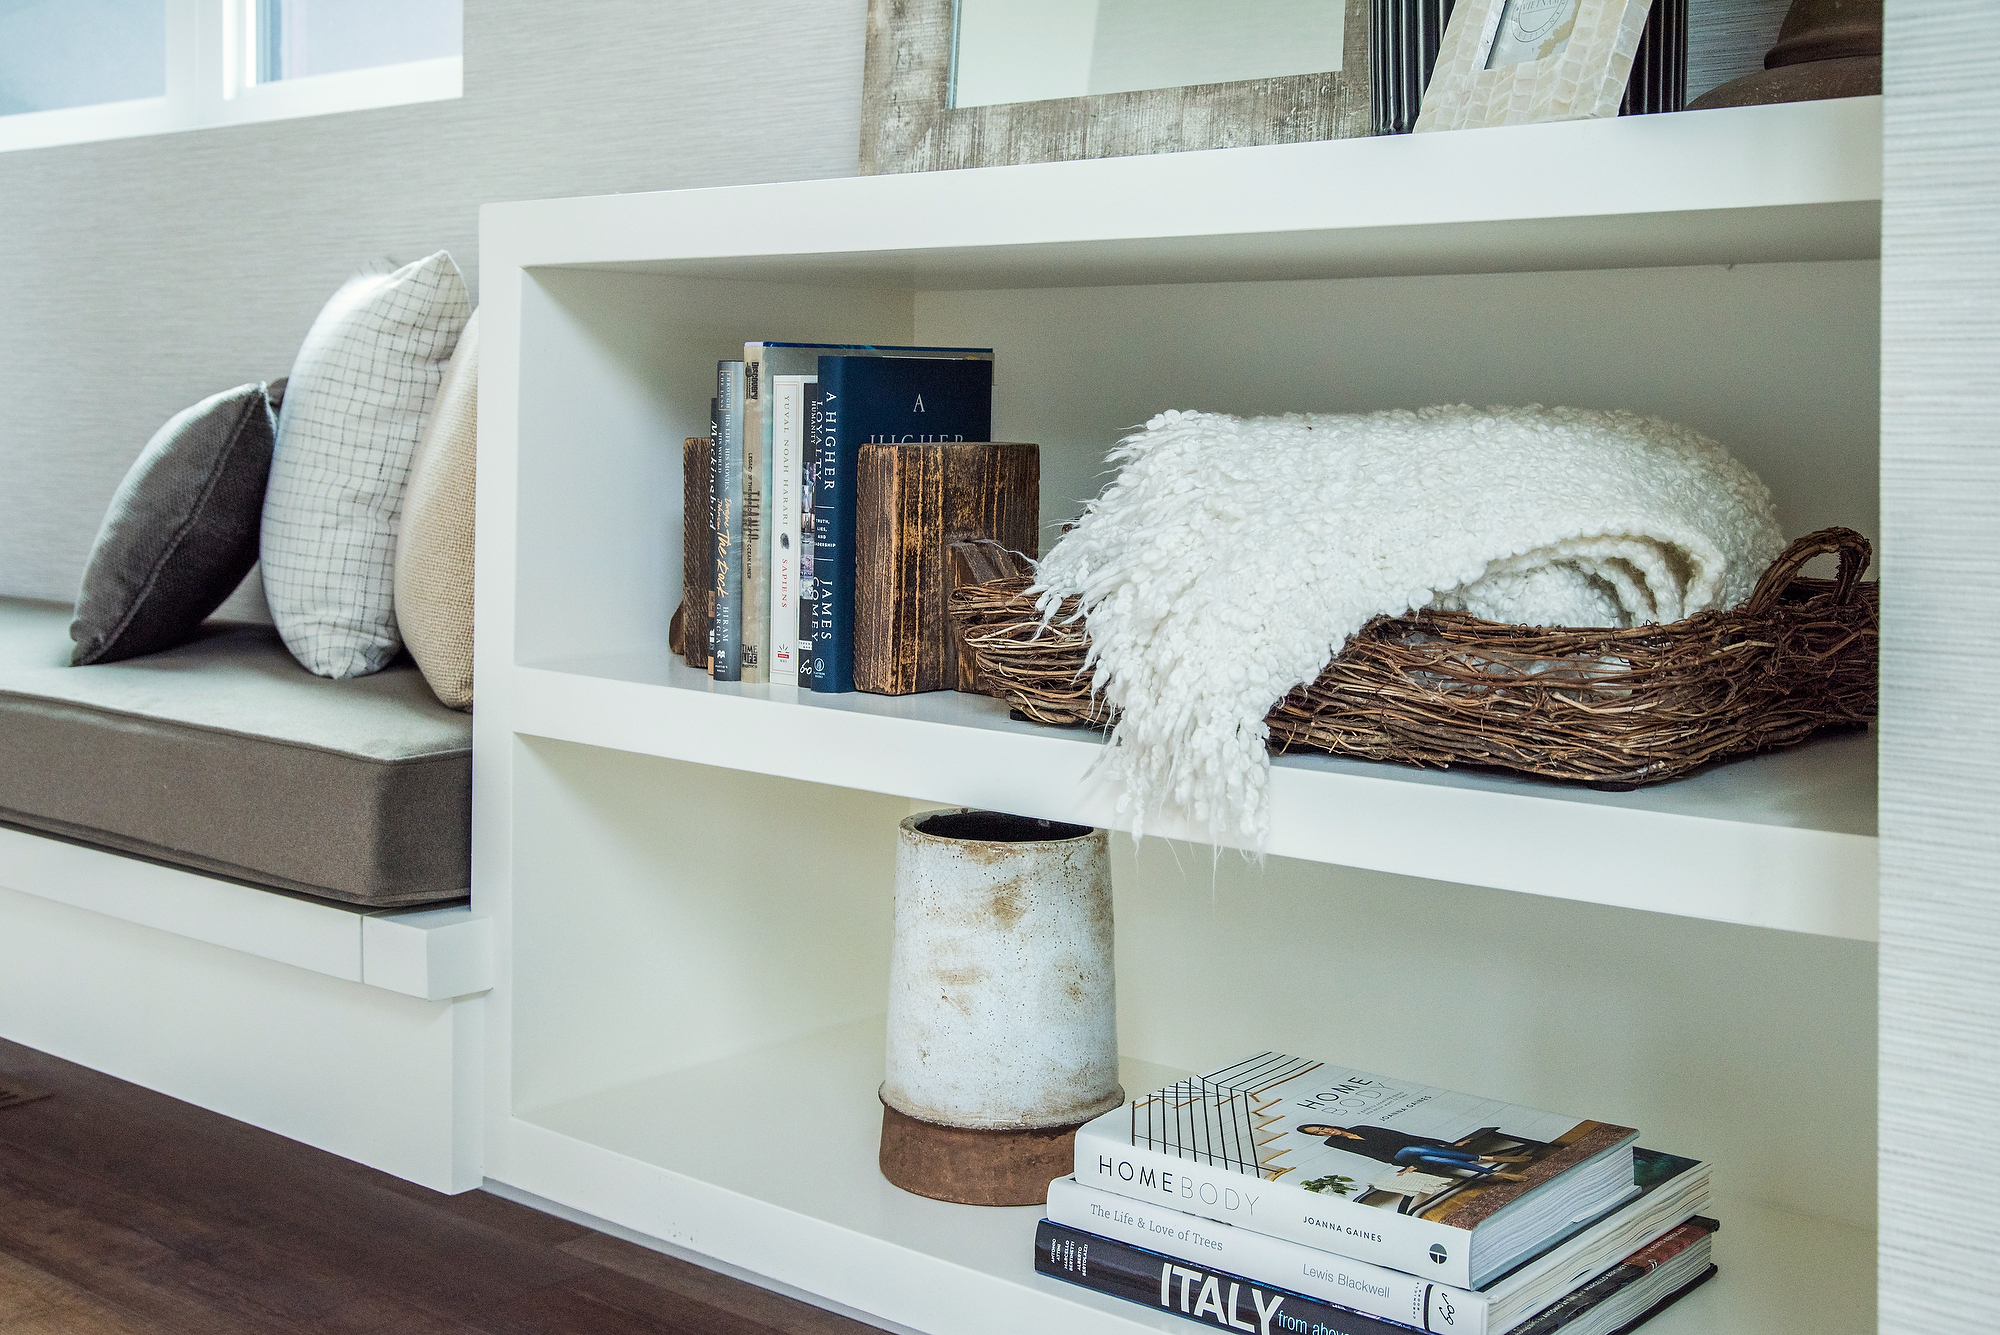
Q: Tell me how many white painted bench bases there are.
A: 1